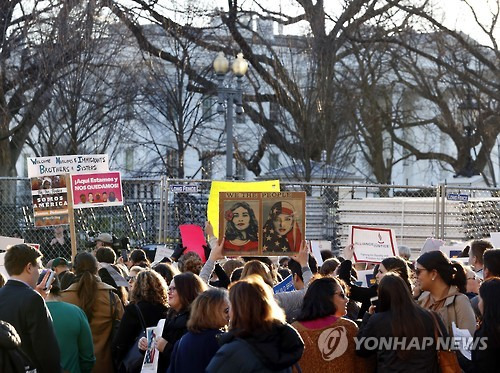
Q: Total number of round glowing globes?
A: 2